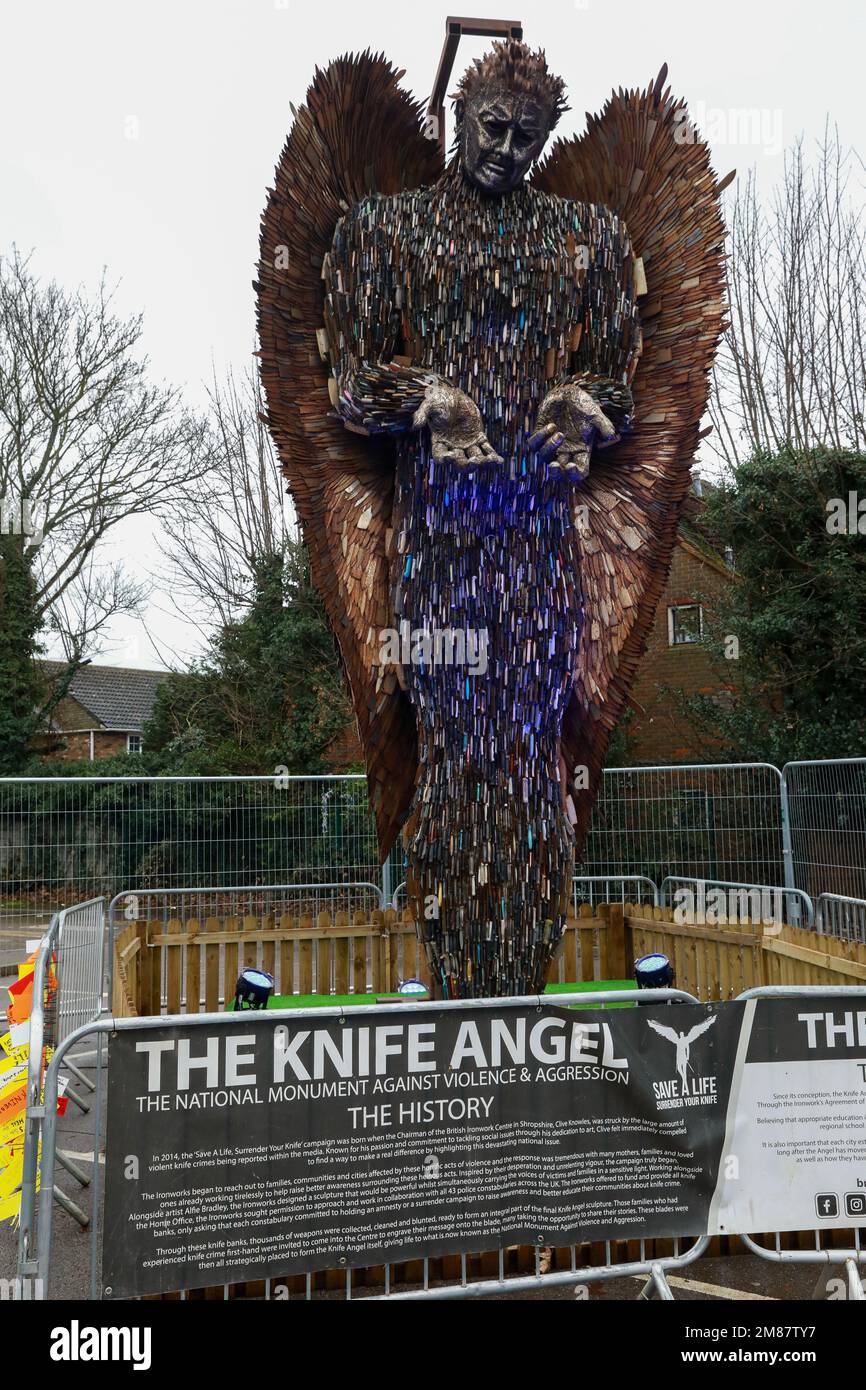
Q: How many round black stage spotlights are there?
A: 3